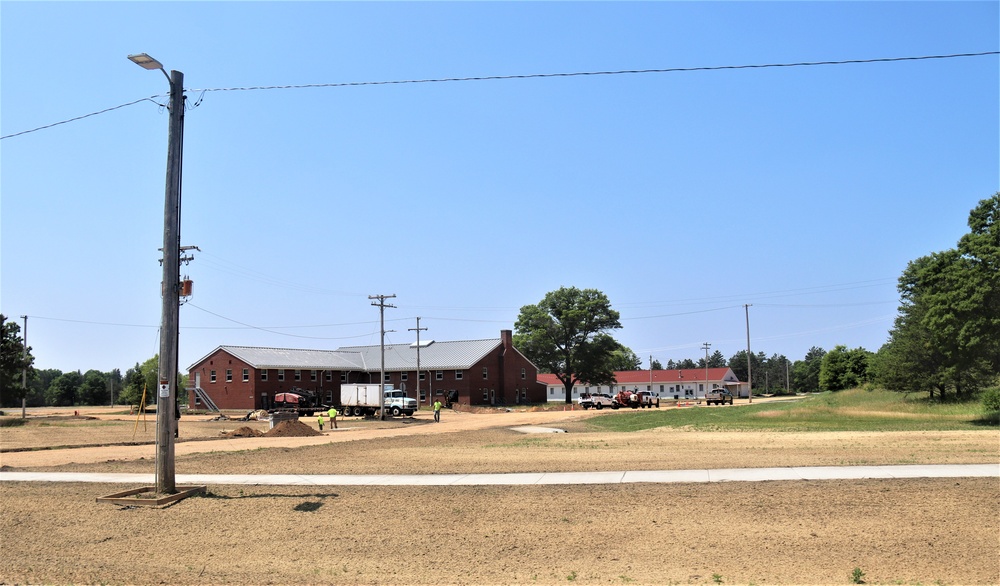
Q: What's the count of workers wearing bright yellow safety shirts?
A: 3